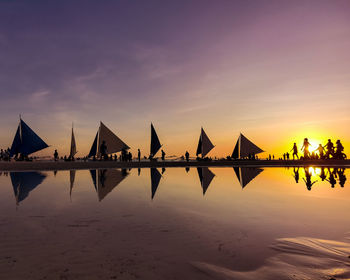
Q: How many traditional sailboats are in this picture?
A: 6